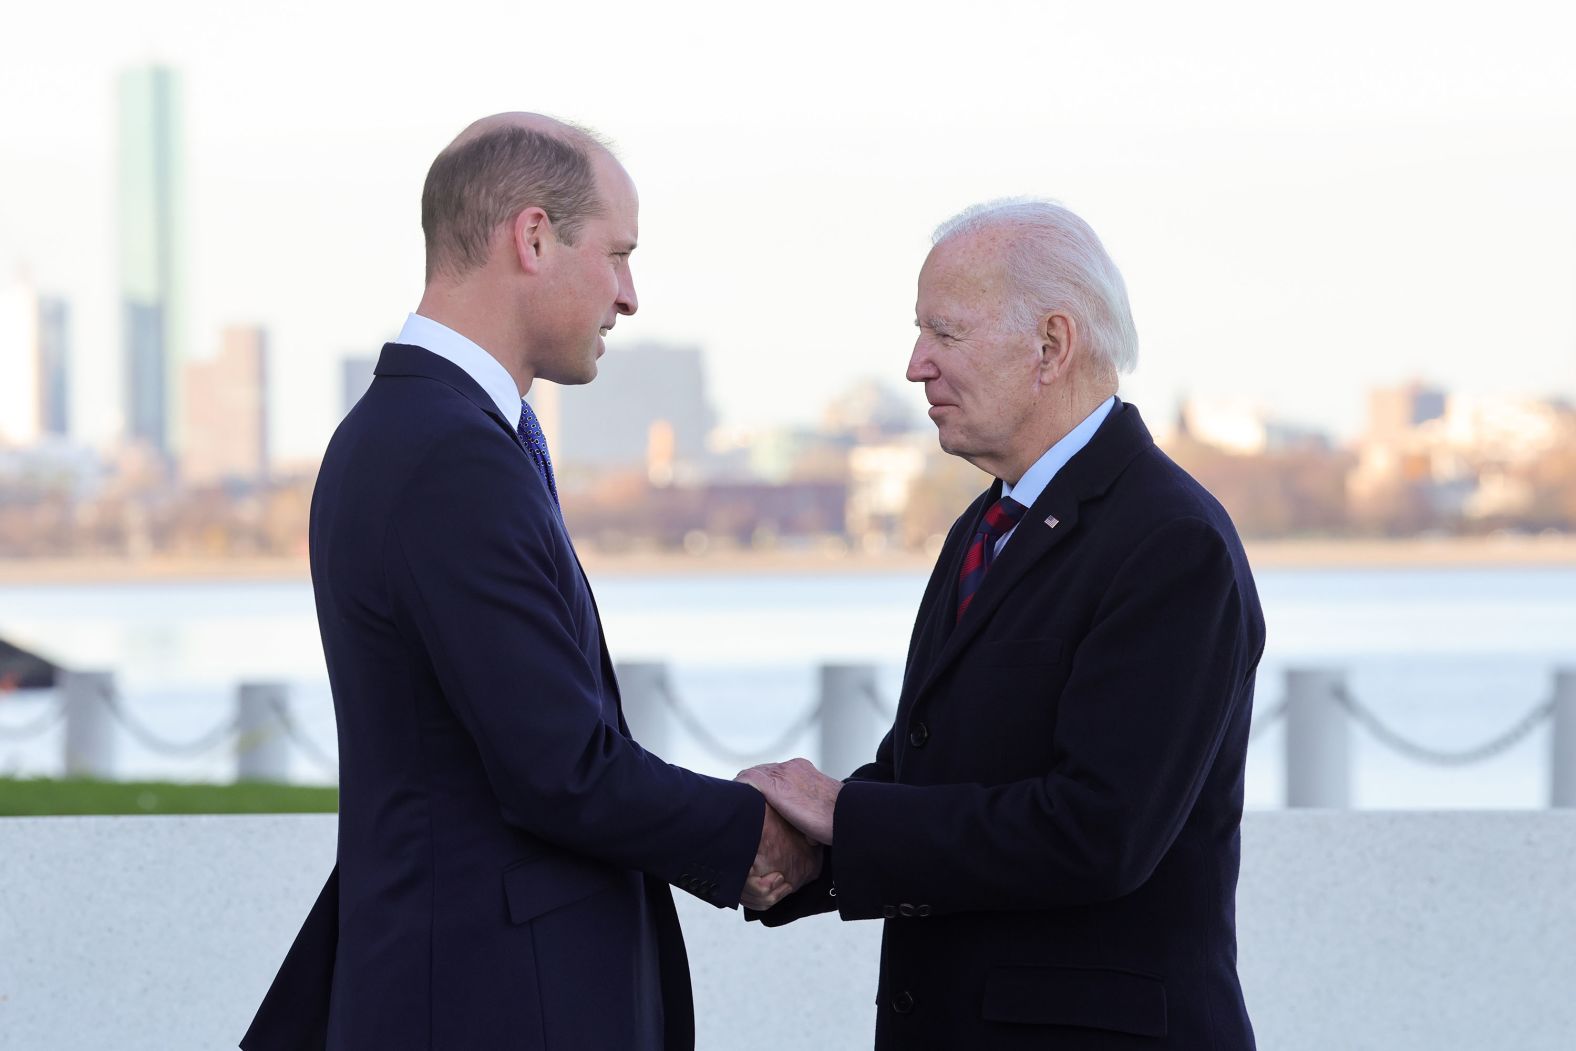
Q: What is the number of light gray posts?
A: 6